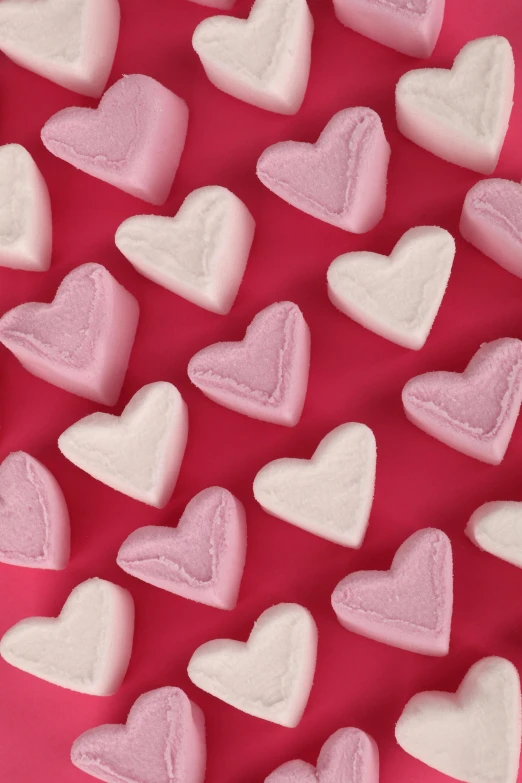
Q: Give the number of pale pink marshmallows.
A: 13